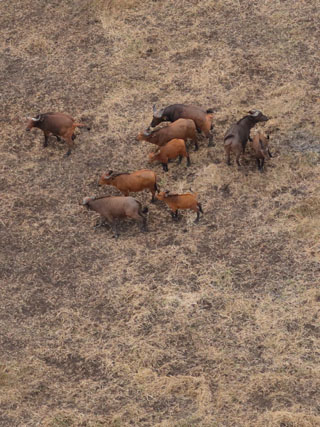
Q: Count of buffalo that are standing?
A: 9